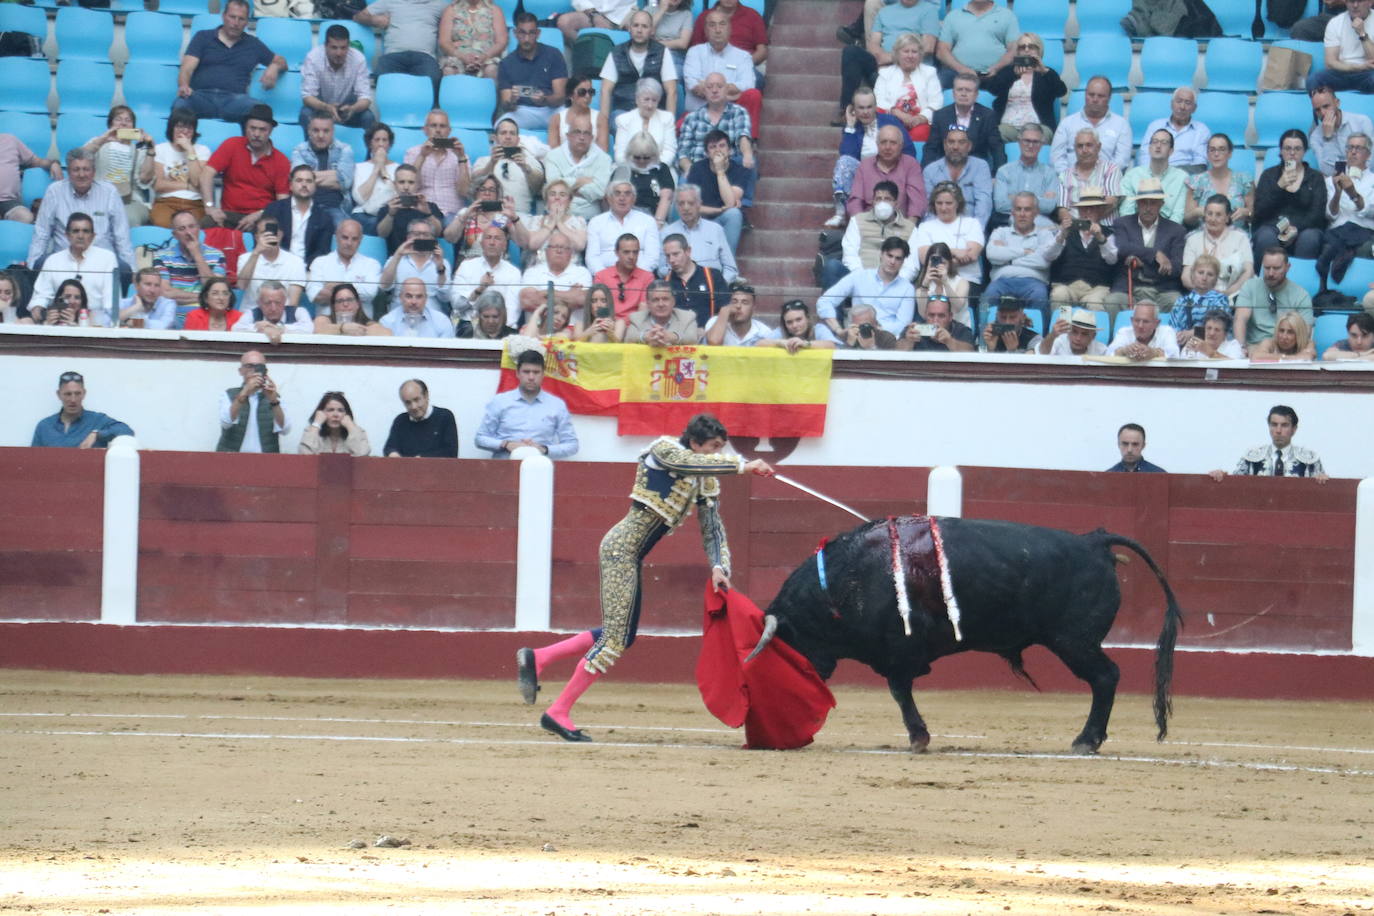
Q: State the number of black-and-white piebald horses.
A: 0